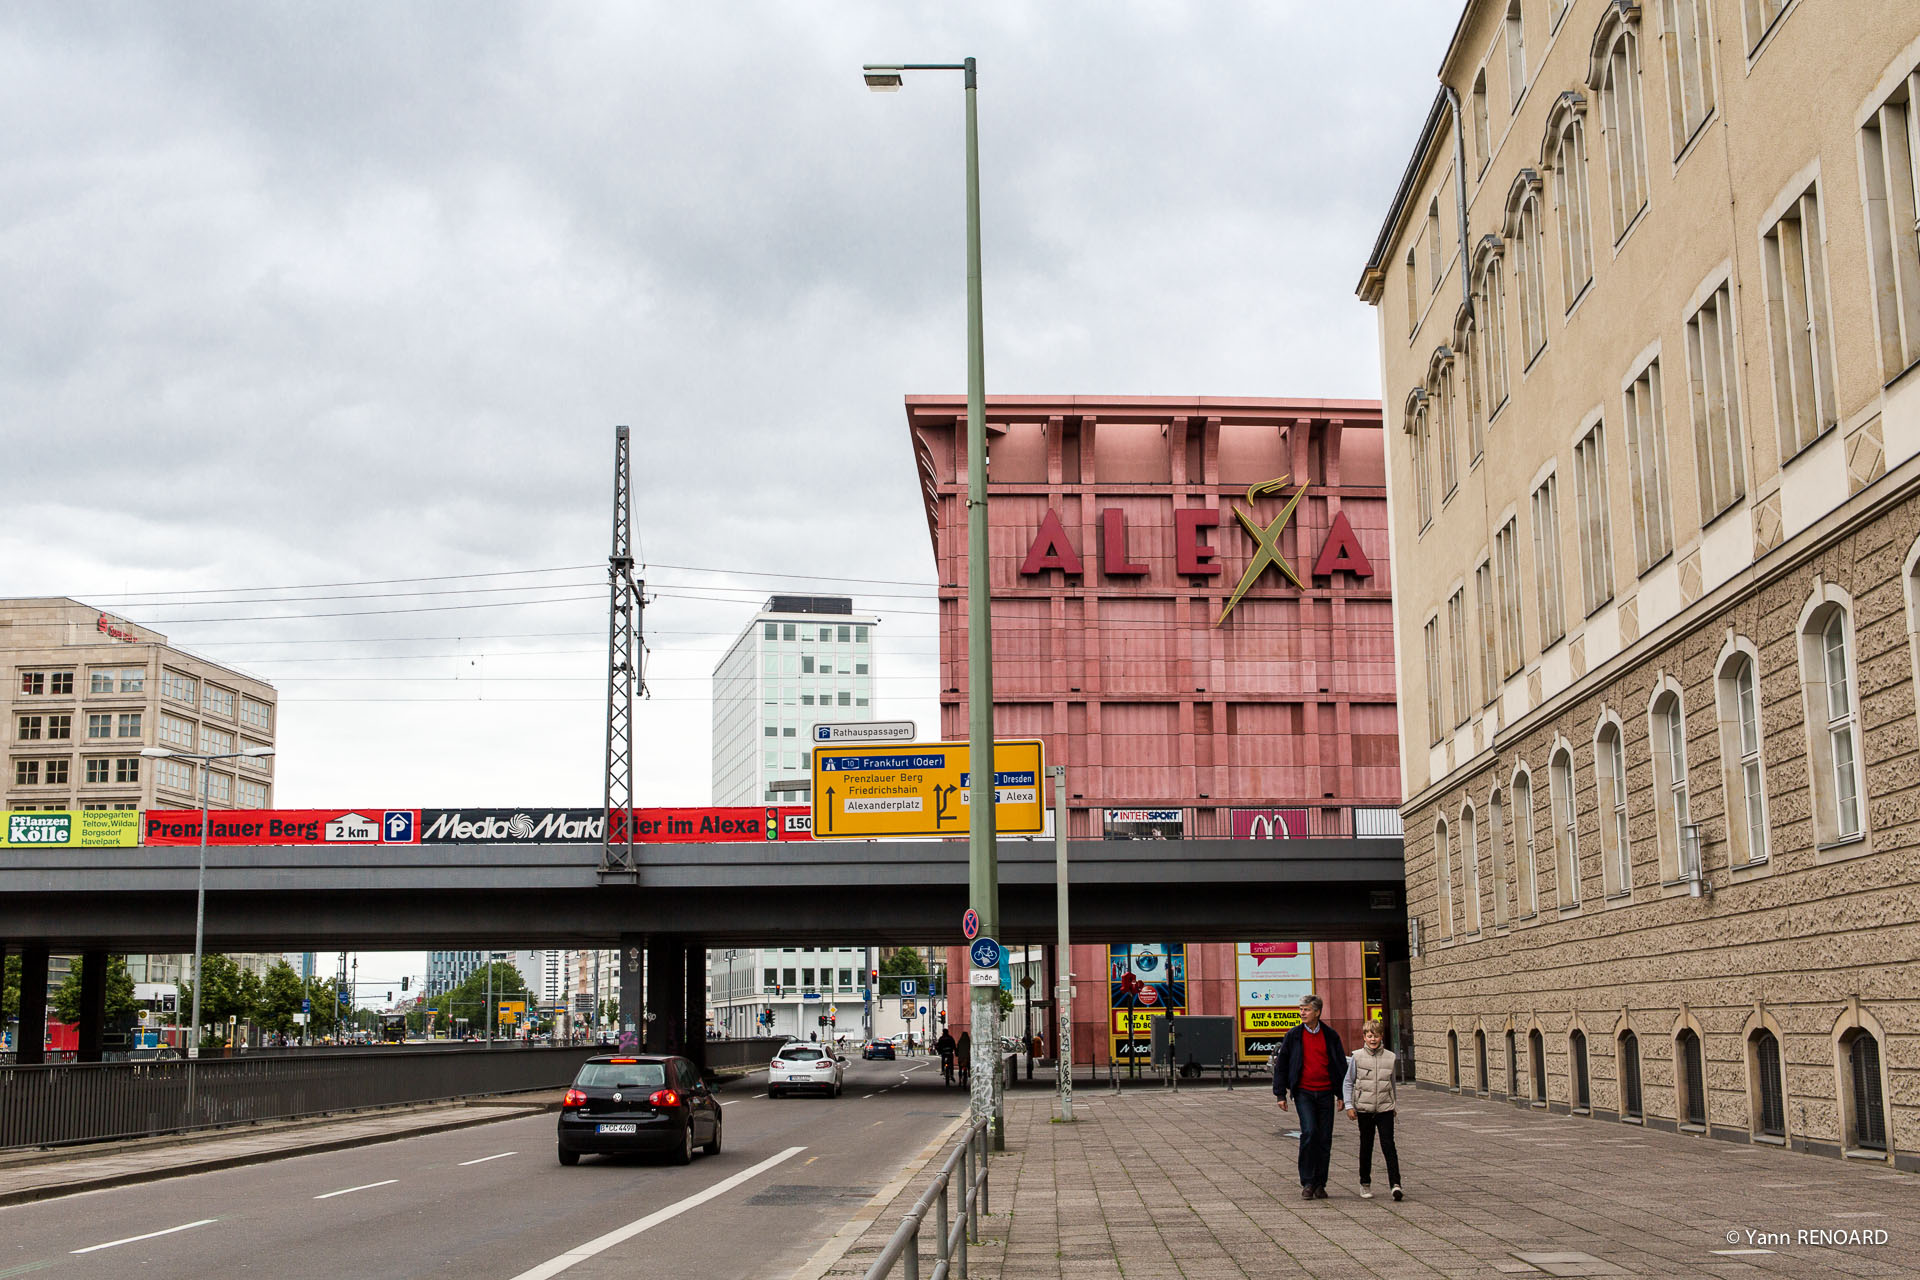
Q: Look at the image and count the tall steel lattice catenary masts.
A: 1